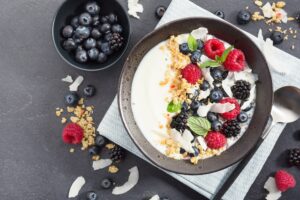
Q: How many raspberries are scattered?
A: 2